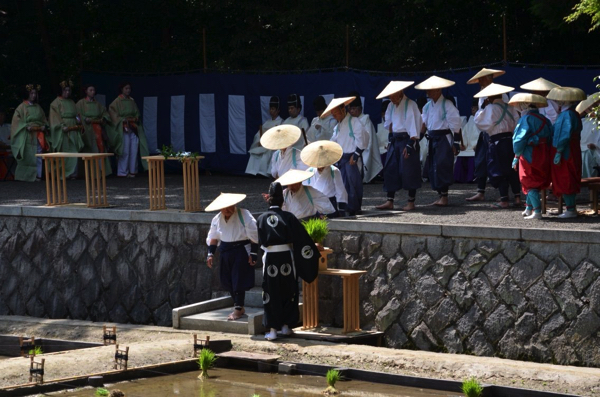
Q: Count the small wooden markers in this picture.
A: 5